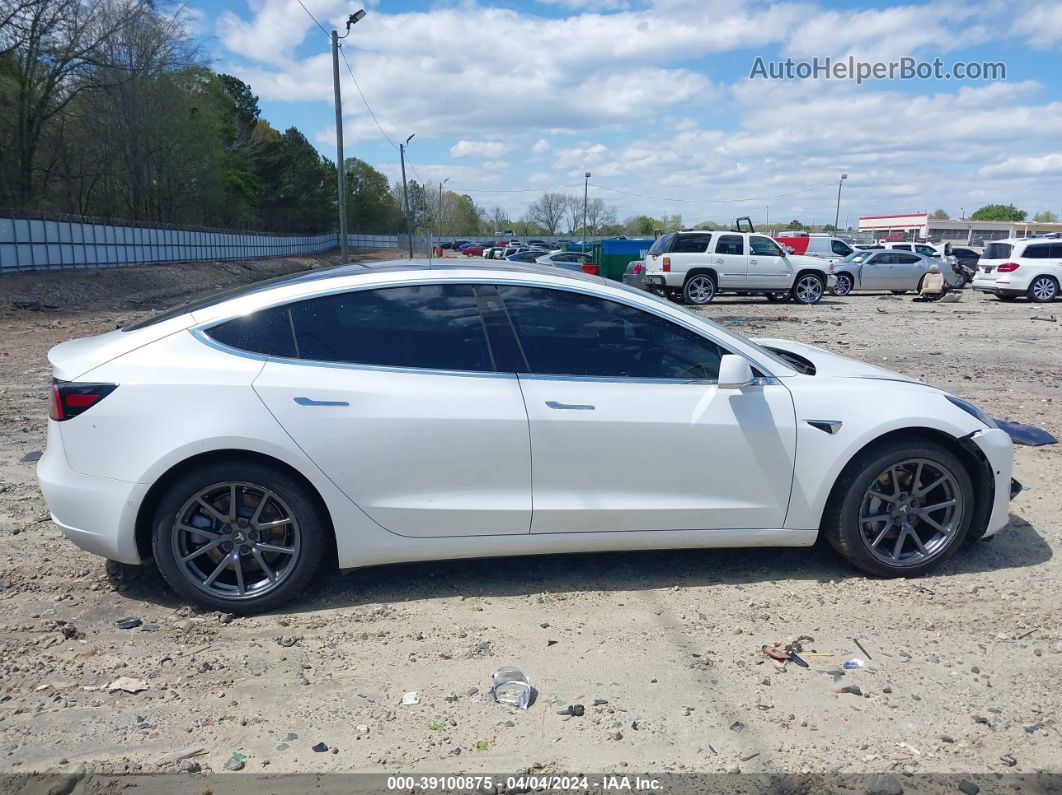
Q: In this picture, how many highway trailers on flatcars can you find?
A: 0